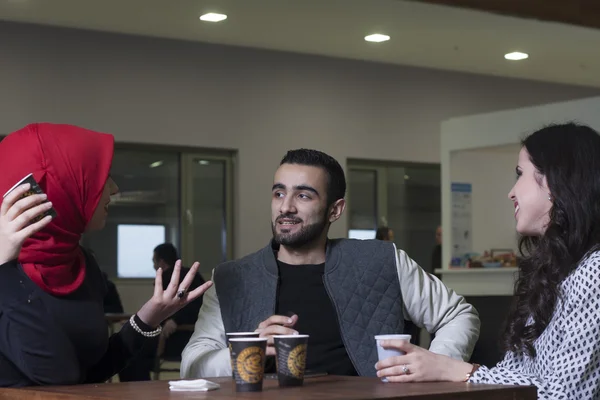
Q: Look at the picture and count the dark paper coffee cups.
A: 4